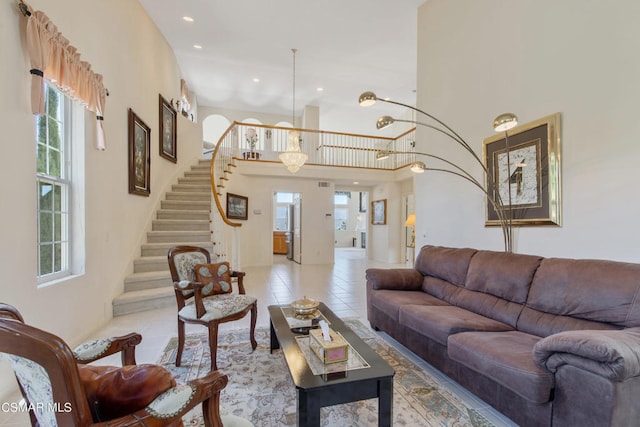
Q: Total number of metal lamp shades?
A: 5